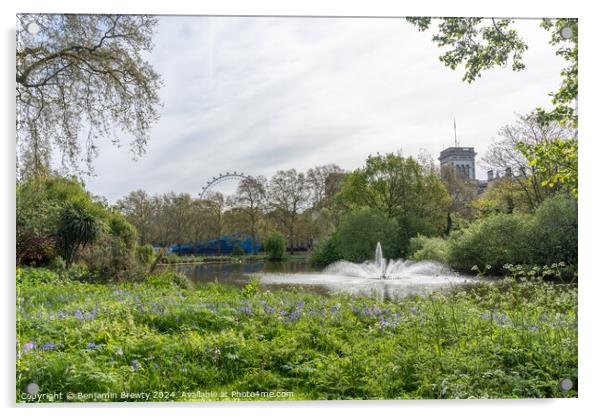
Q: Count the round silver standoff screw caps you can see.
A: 4